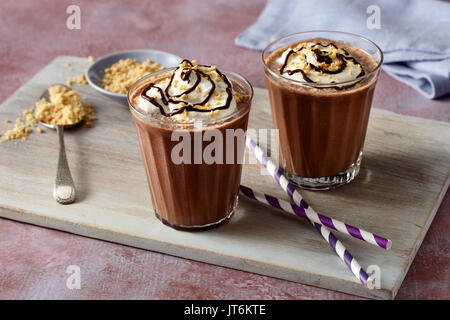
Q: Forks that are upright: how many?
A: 0